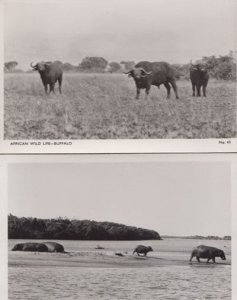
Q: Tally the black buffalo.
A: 3